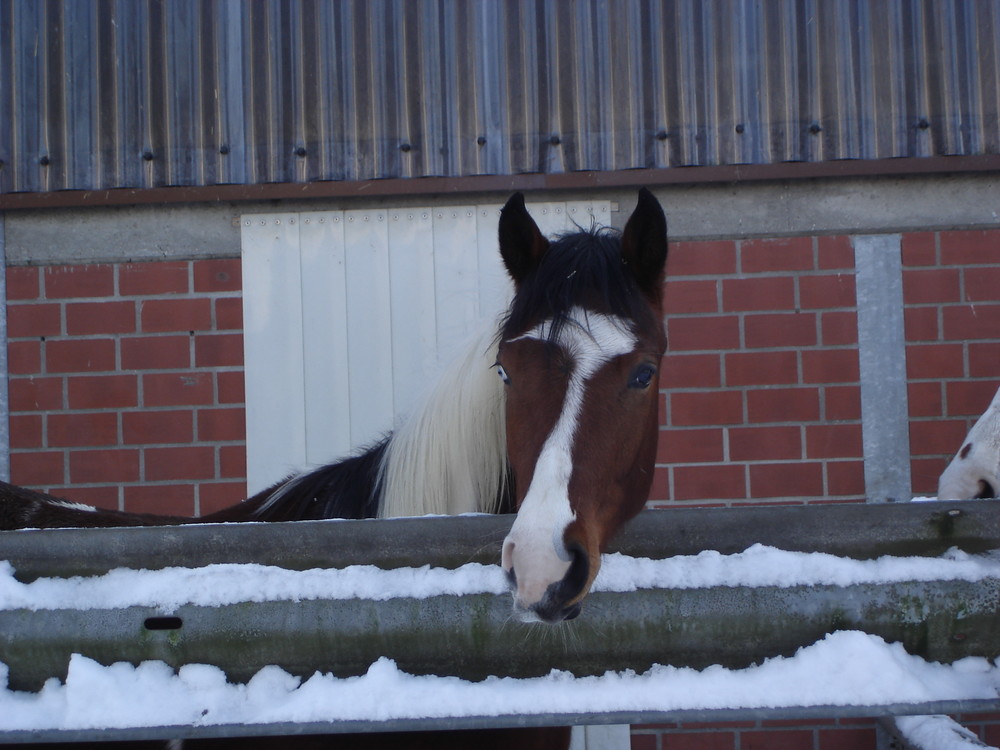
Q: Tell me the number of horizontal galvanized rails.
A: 3